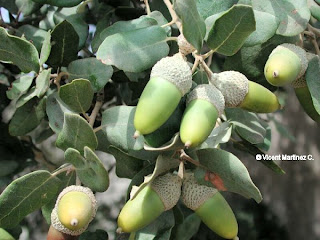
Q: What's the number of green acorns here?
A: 8